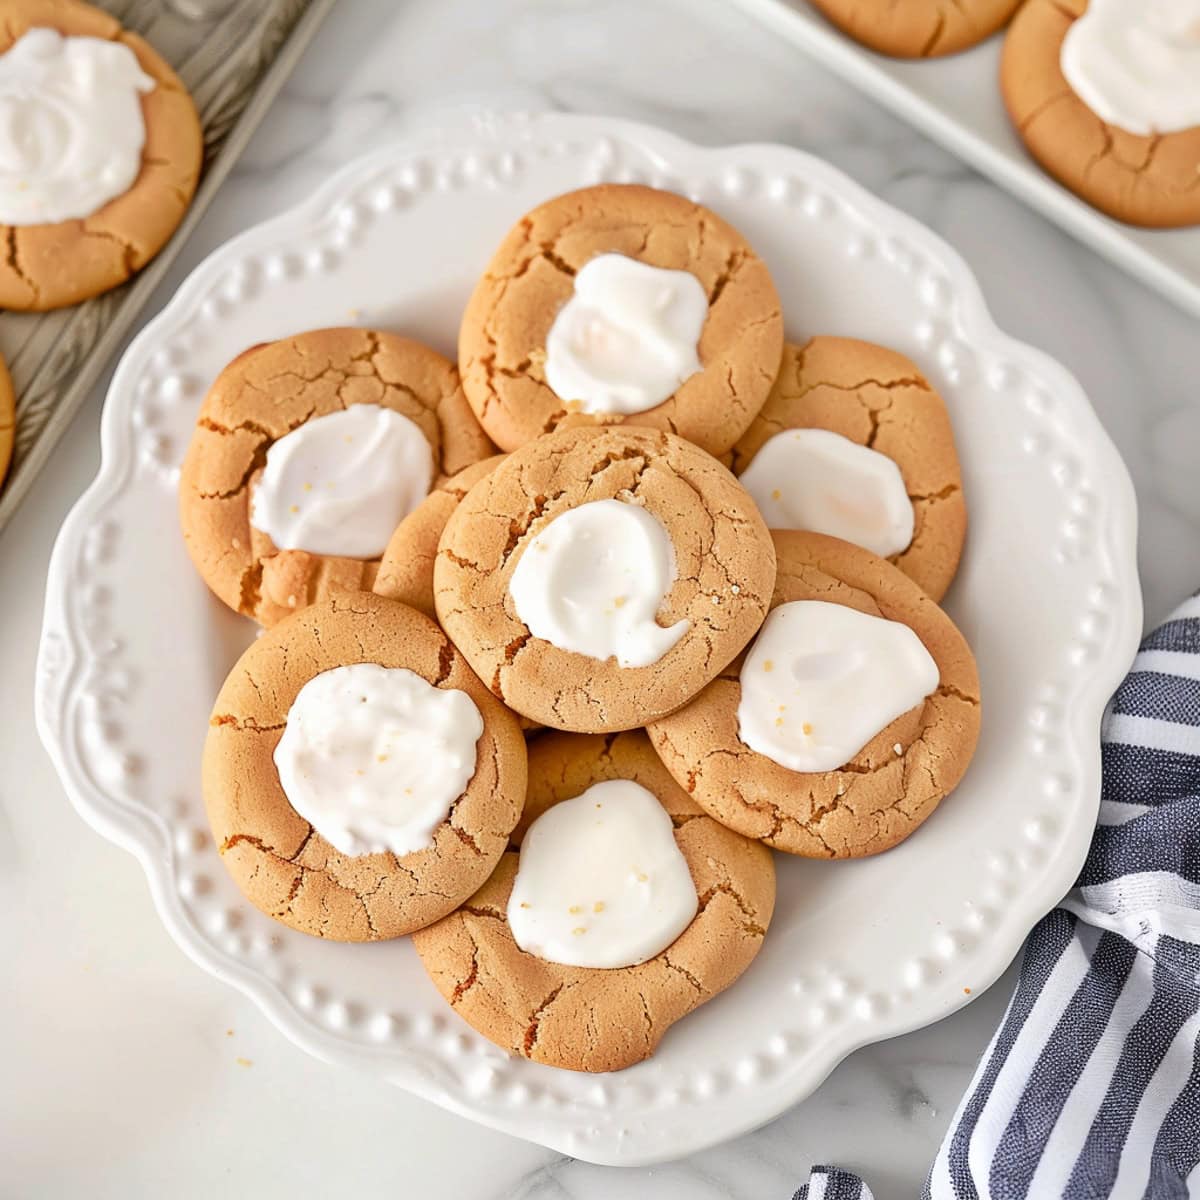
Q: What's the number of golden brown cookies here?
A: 12